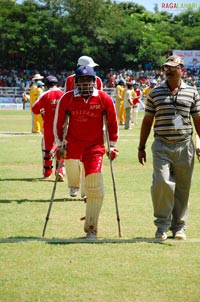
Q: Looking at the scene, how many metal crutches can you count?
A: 2